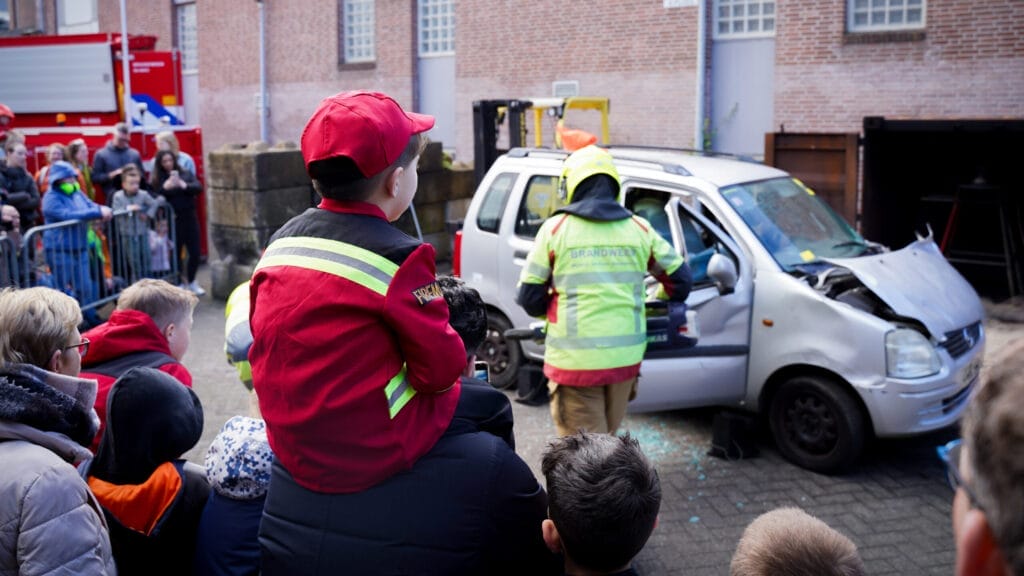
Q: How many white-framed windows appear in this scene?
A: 5